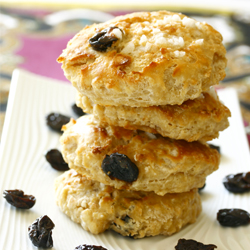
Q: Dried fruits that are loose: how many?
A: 11